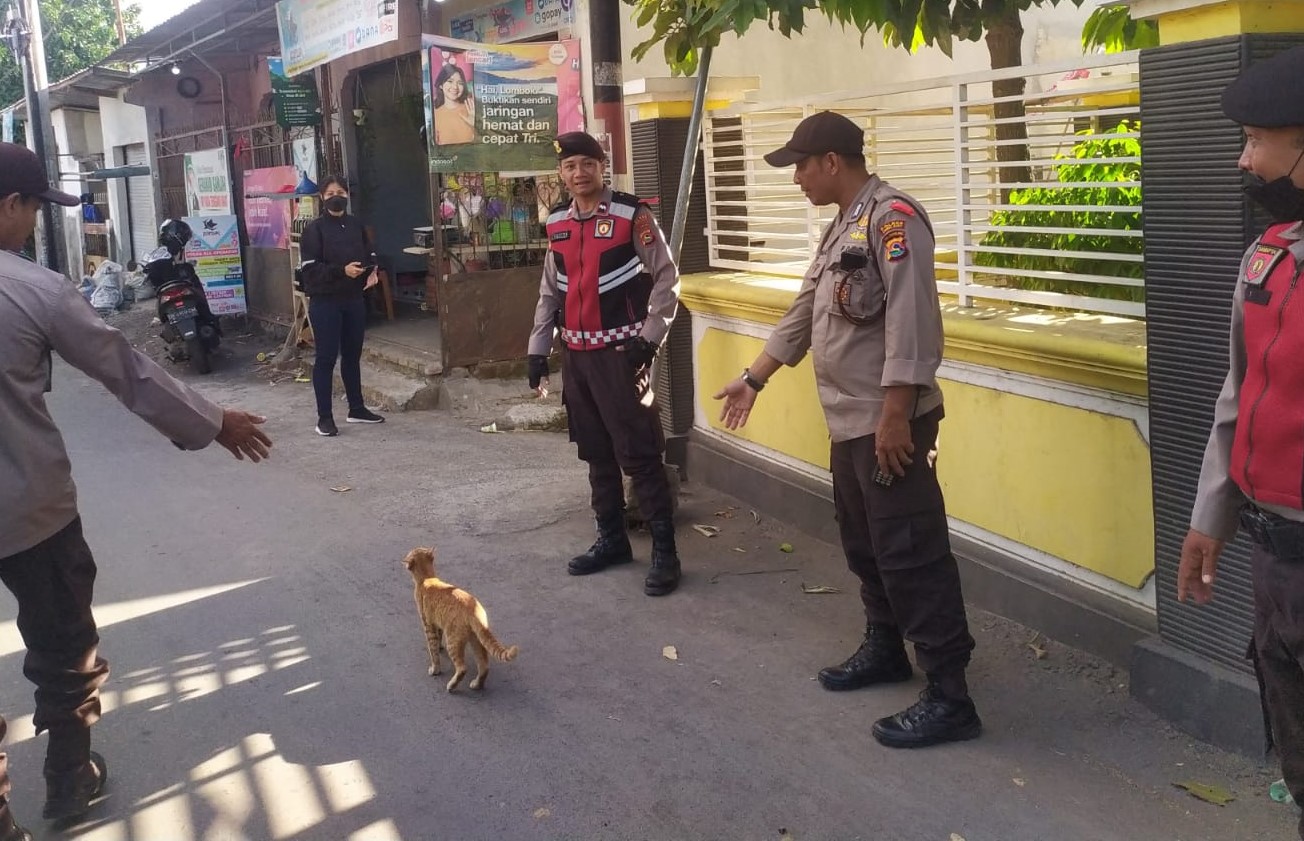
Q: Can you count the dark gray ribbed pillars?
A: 2